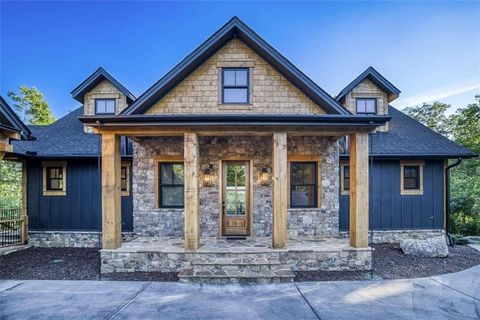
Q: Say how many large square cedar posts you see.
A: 4